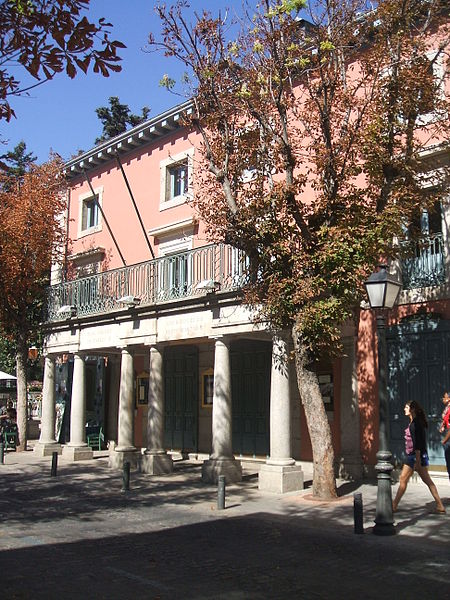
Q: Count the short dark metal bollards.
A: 5